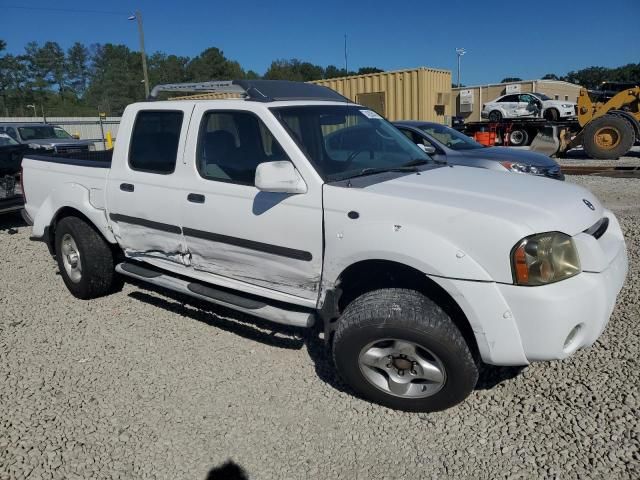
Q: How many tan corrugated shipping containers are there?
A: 1